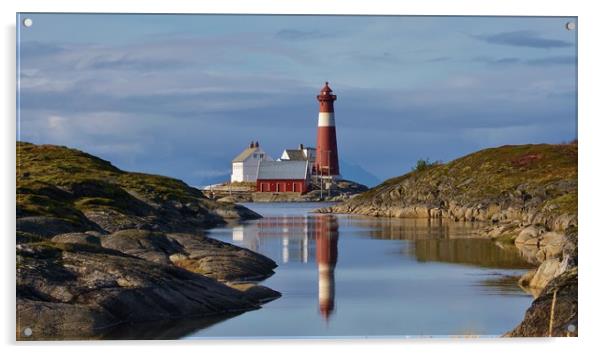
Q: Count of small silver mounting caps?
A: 4